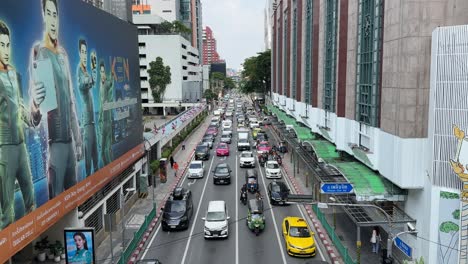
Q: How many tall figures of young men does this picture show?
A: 4